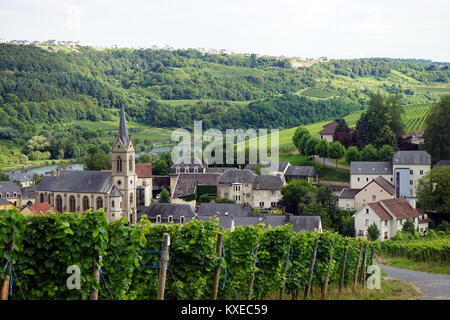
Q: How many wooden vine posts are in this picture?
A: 12